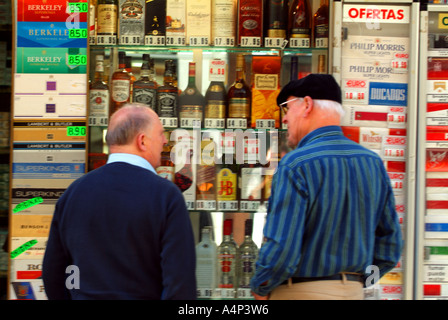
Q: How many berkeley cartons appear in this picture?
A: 3